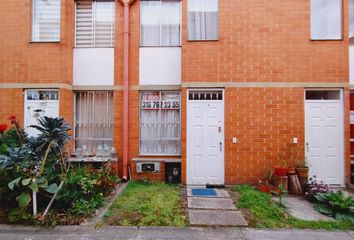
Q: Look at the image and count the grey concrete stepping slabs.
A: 3